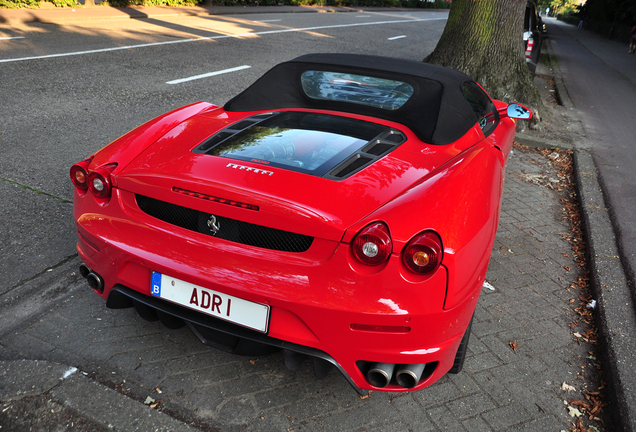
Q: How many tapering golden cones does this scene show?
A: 0